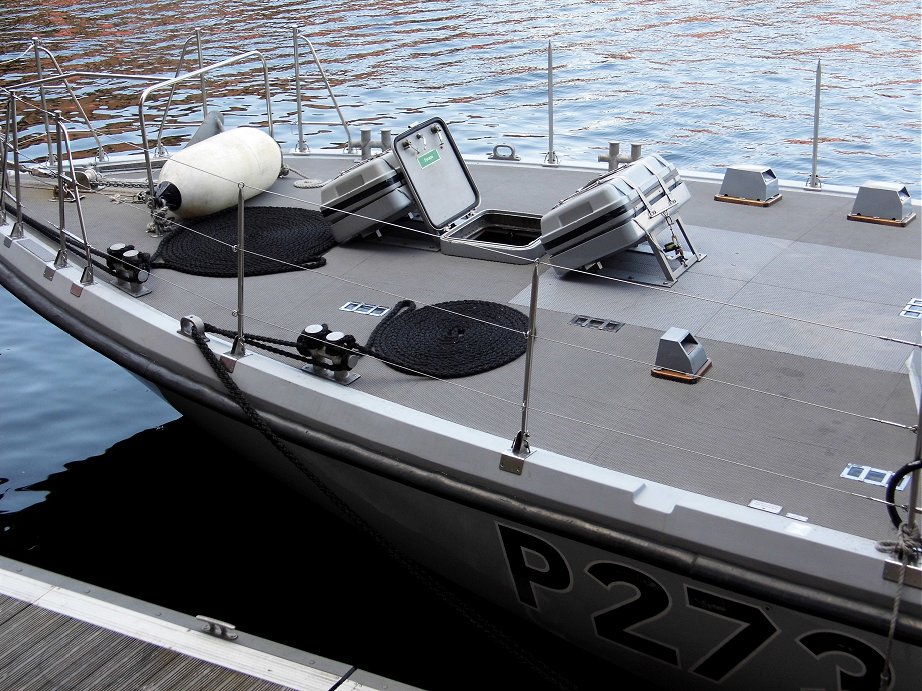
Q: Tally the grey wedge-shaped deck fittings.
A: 3